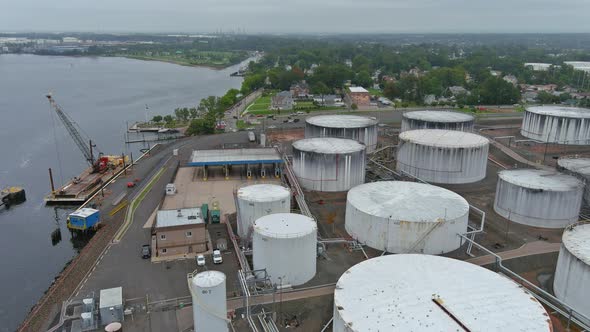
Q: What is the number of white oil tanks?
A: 13